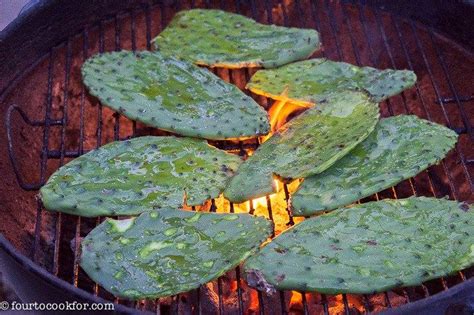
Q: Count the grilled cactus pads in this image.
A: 8